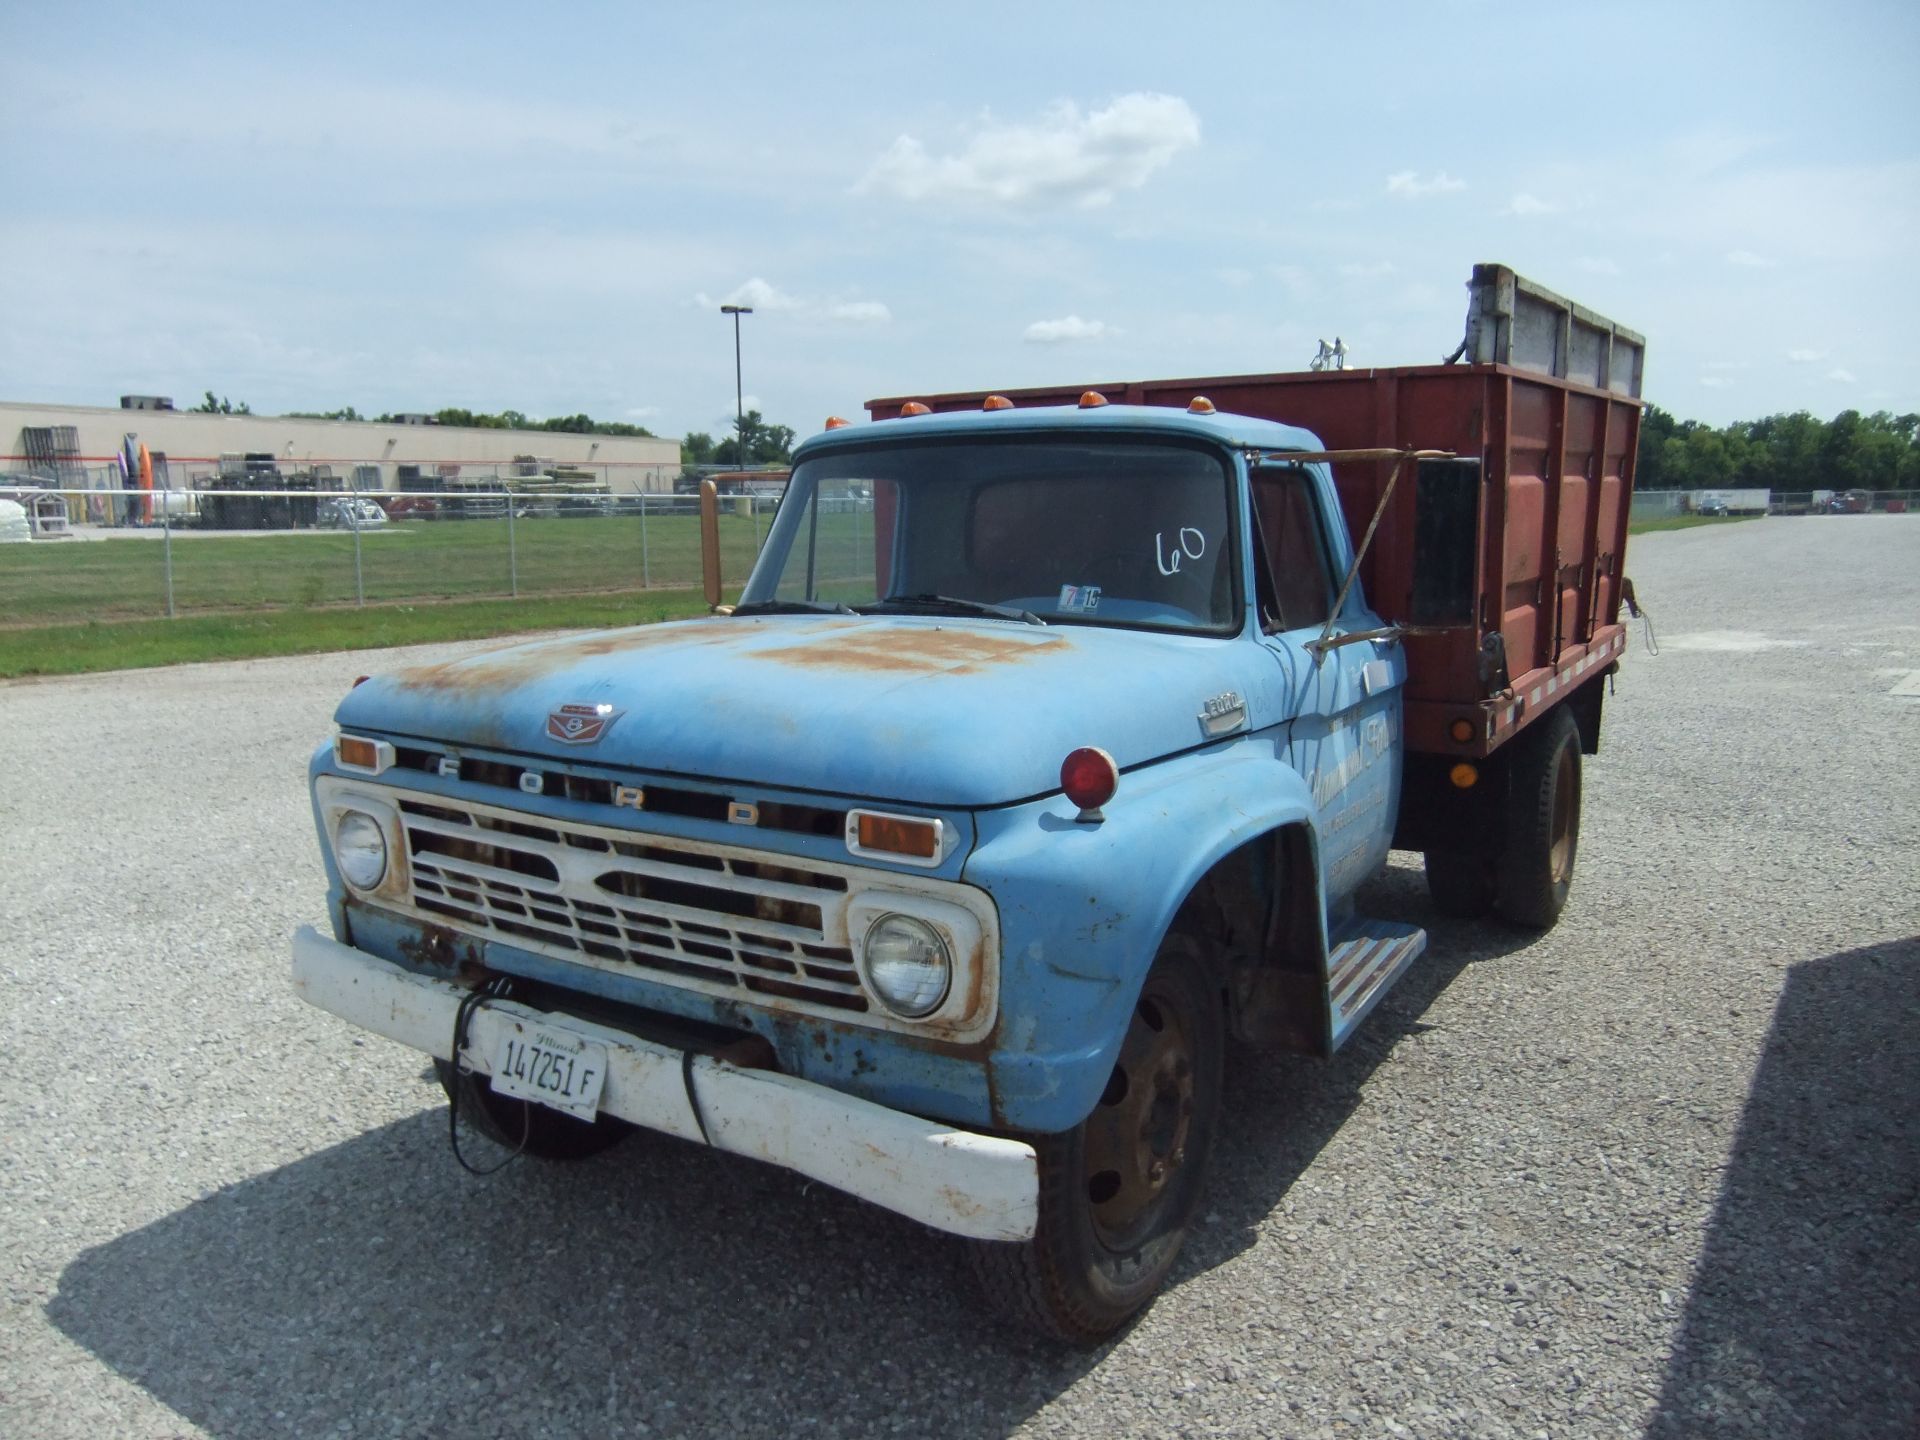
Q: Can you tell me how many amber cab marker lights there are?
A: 5